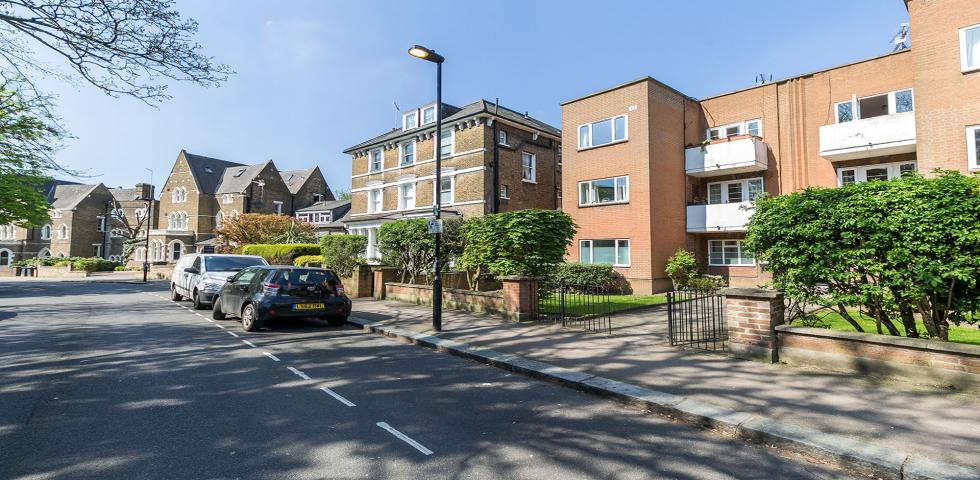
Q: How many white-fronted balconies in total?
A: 3